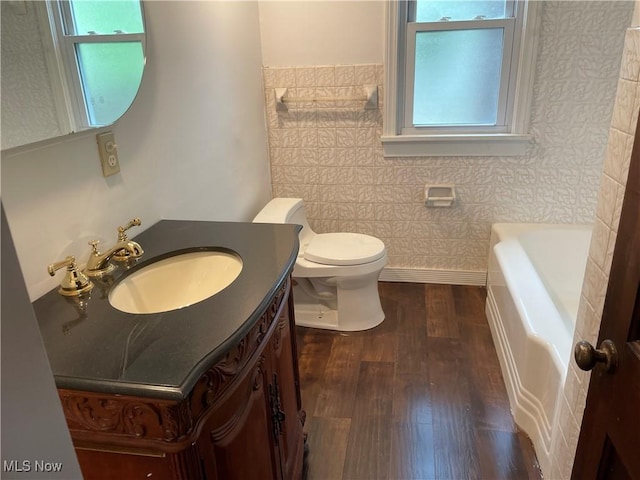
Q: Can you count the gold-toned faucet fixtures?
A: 3